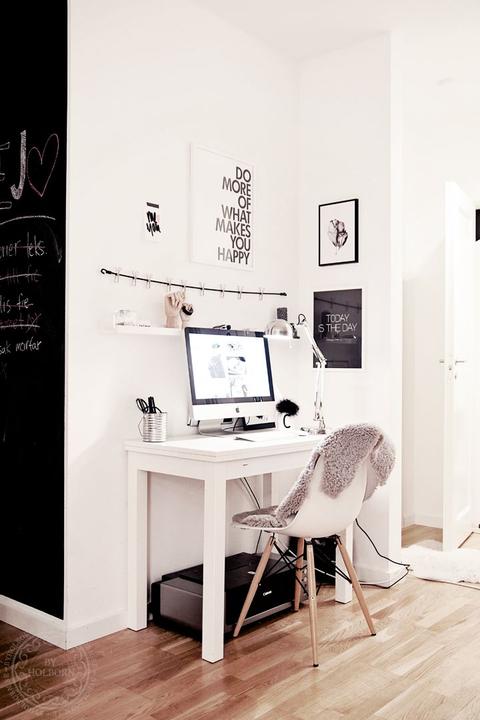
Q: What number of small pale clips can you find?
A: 9